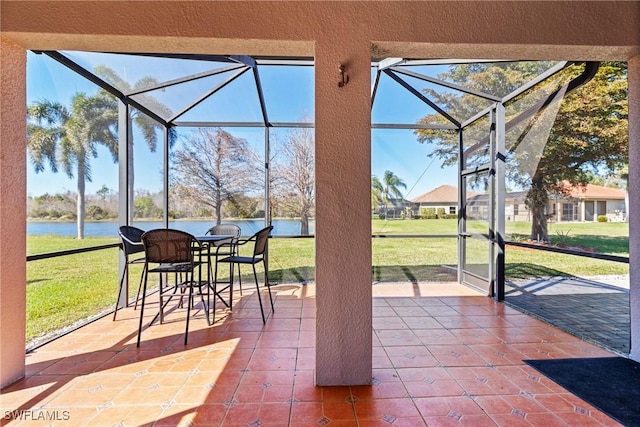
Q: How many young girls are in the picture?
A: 0